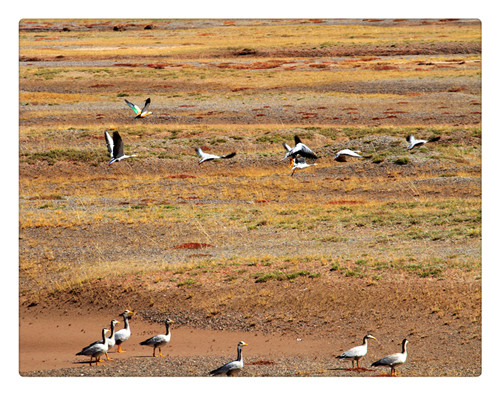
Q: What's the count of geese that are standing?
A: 7